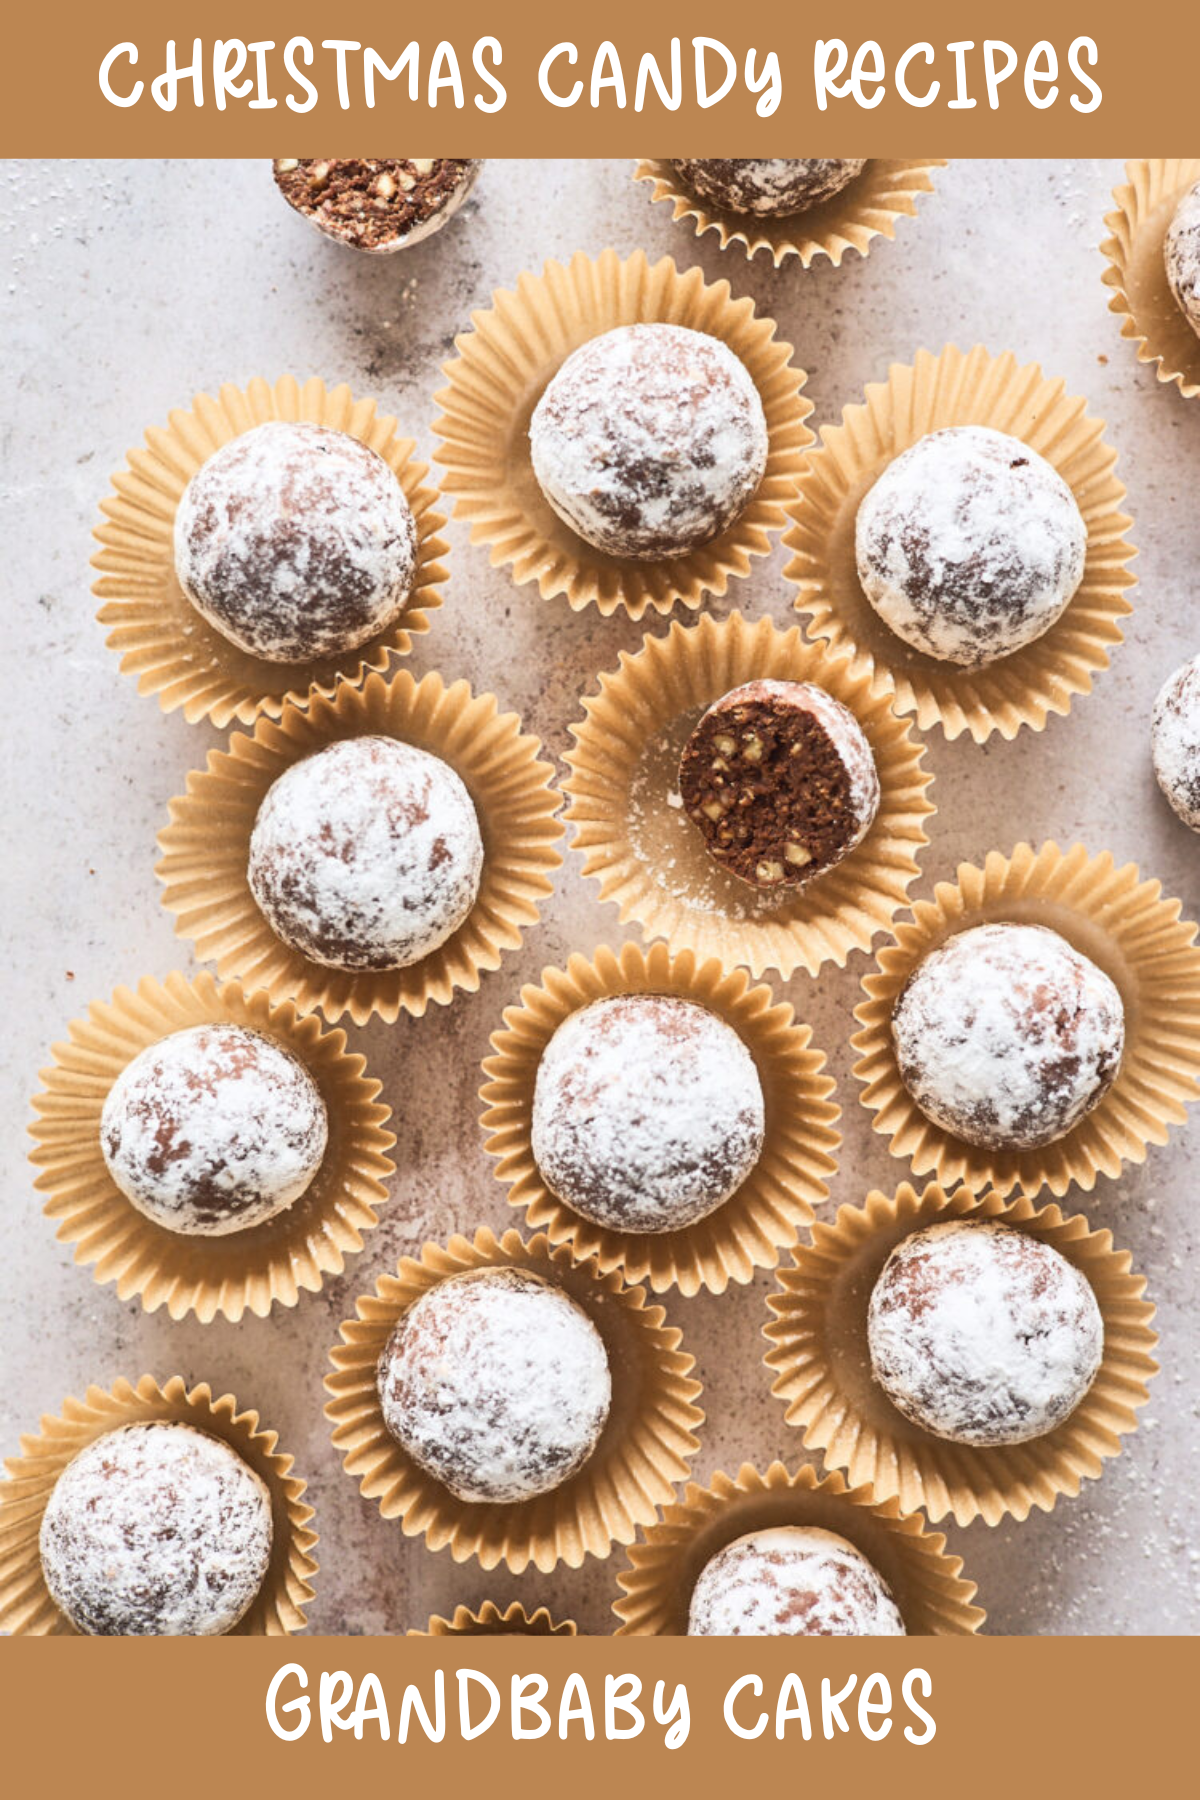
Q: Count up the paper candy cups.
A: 15